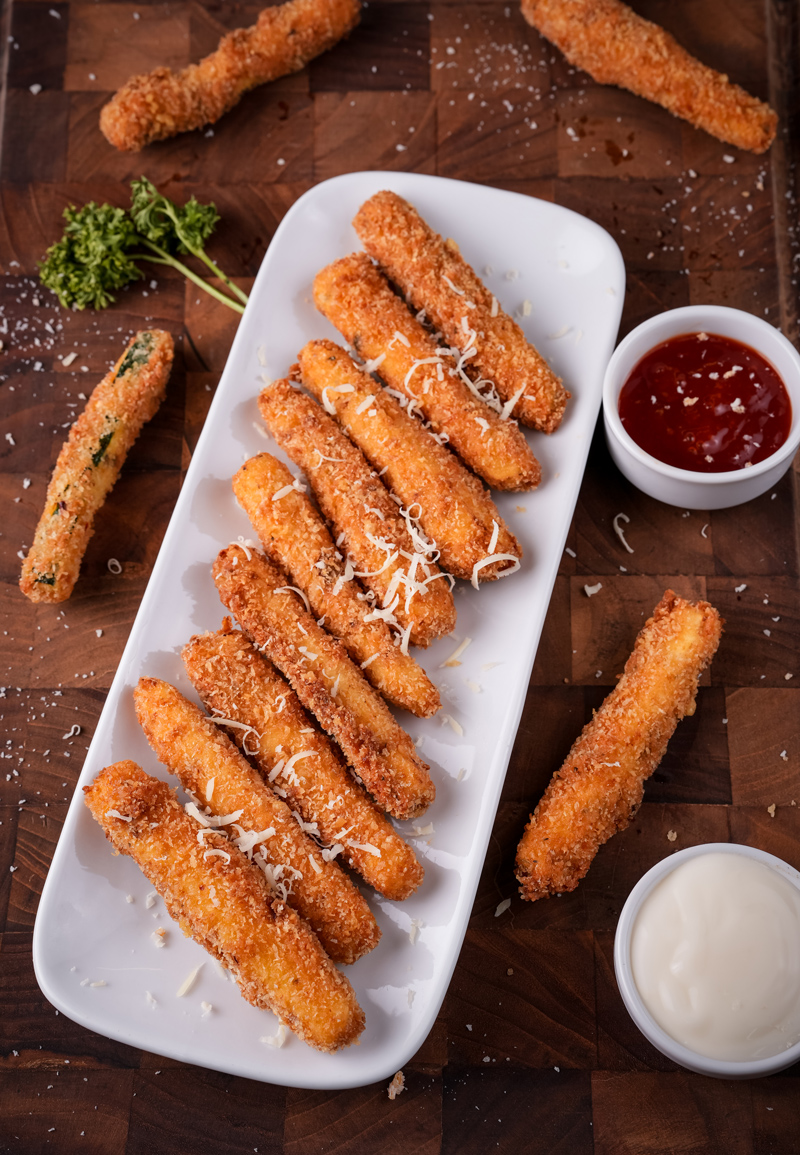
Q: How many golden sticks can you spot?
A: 13